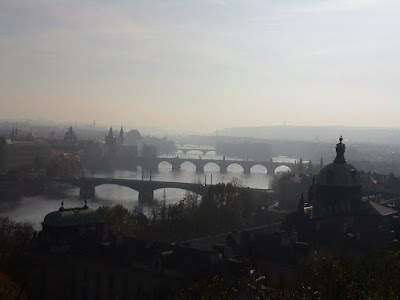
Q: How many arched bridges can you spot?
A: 3